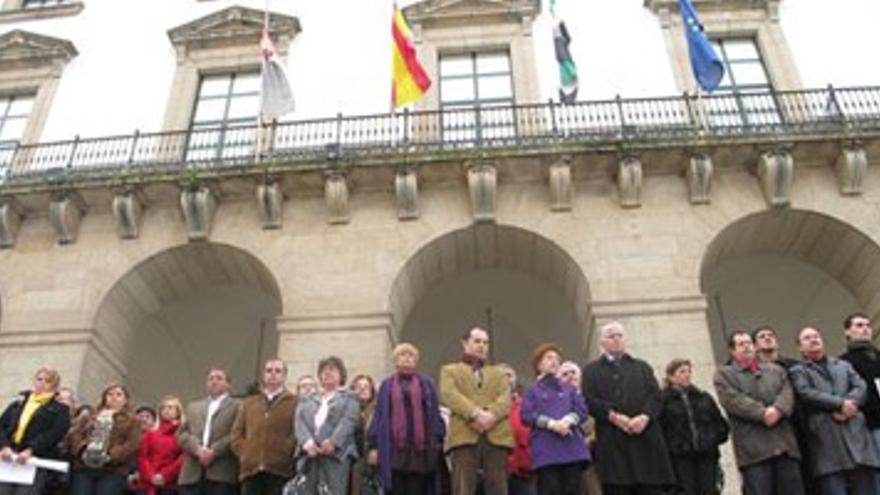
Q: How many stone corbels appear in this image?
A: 13